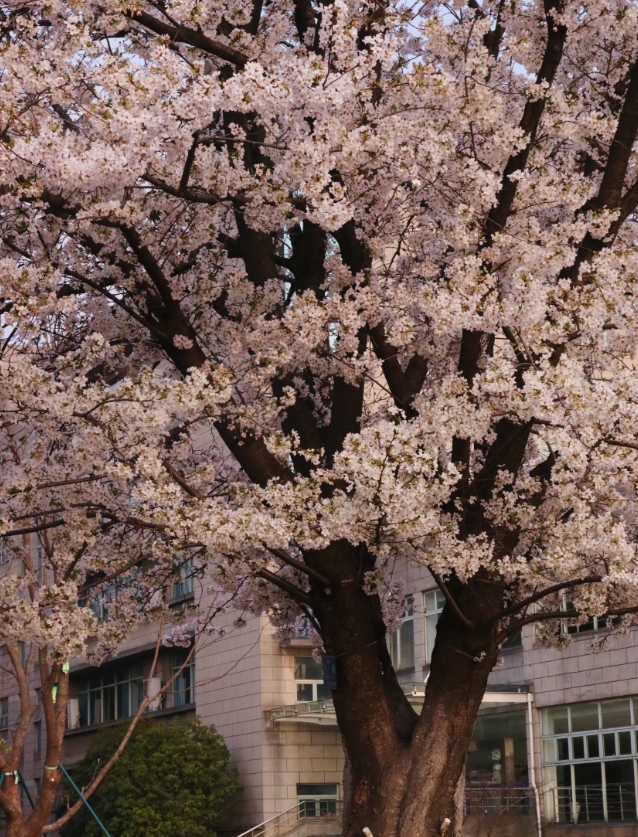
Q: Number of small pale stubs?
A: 2